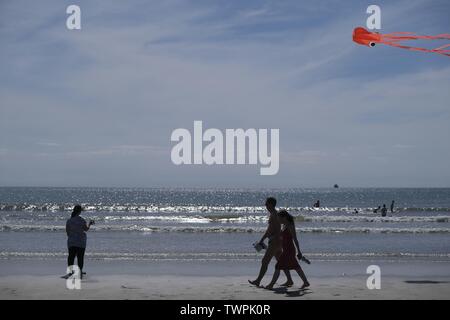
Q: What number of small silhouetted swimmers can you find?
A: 5